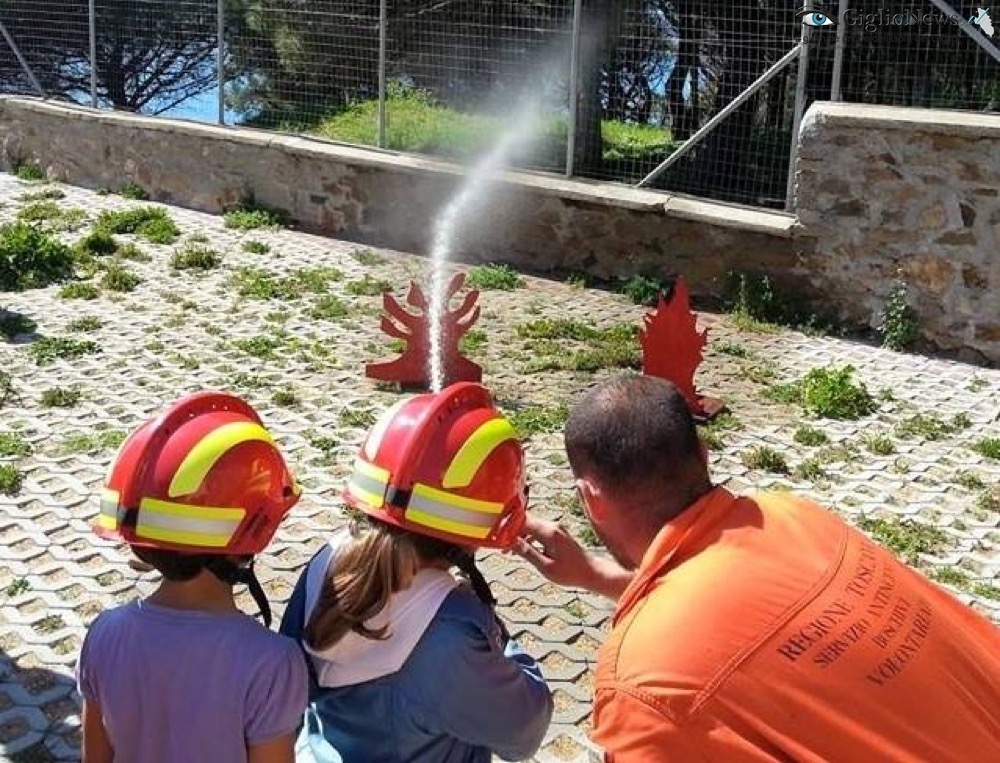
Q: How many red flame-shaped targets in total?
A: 2